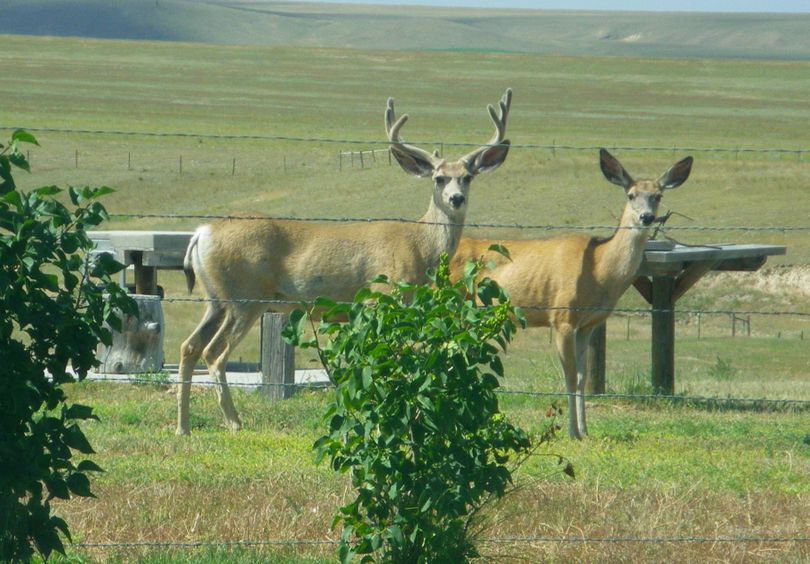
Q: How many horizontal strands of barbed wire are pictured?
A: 5